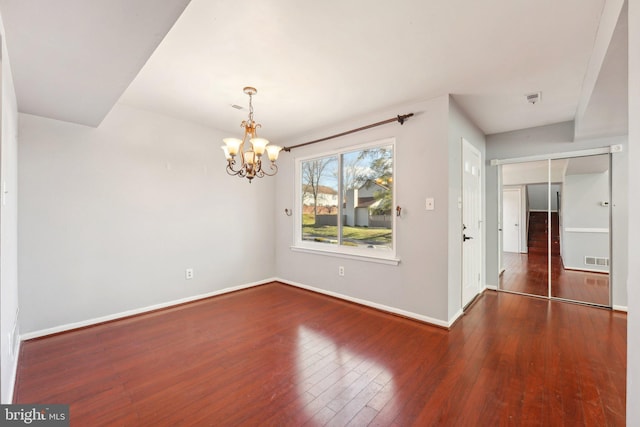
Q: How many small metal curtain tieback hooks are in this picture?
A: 2